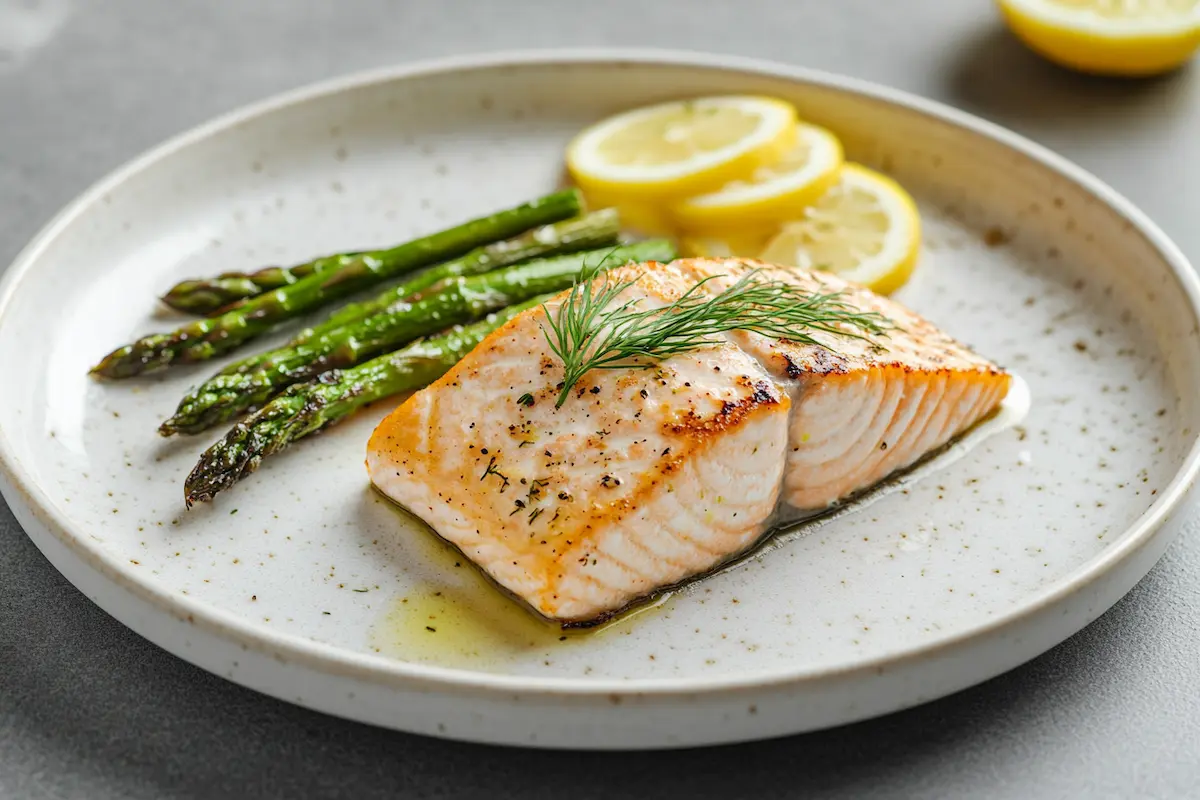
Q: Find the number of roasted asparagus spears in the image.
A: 5